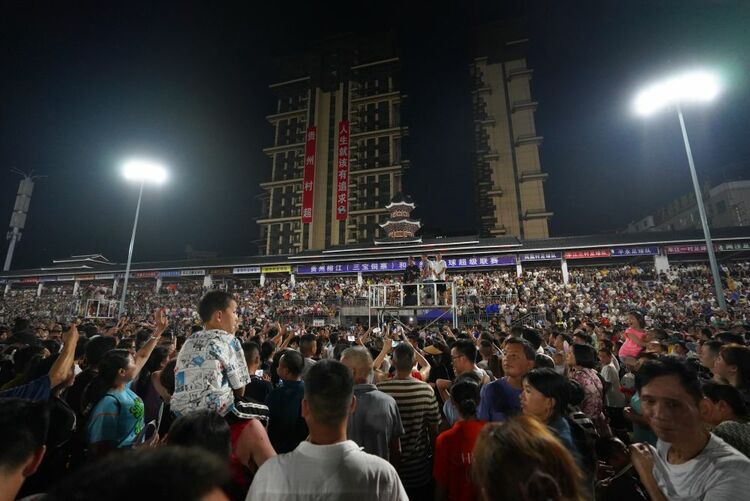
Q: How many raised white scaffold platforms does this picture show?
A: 2